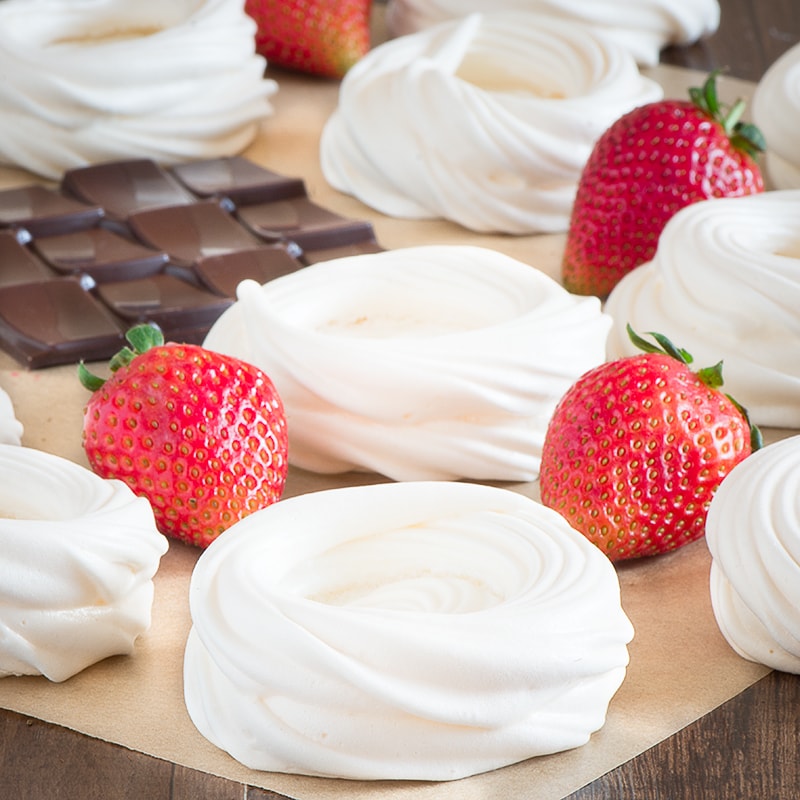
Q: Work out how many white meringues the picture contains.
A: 10